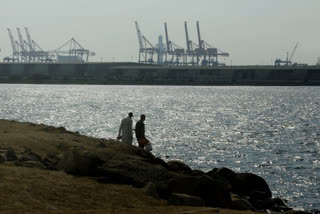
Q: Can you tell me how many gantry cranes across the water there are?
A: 8